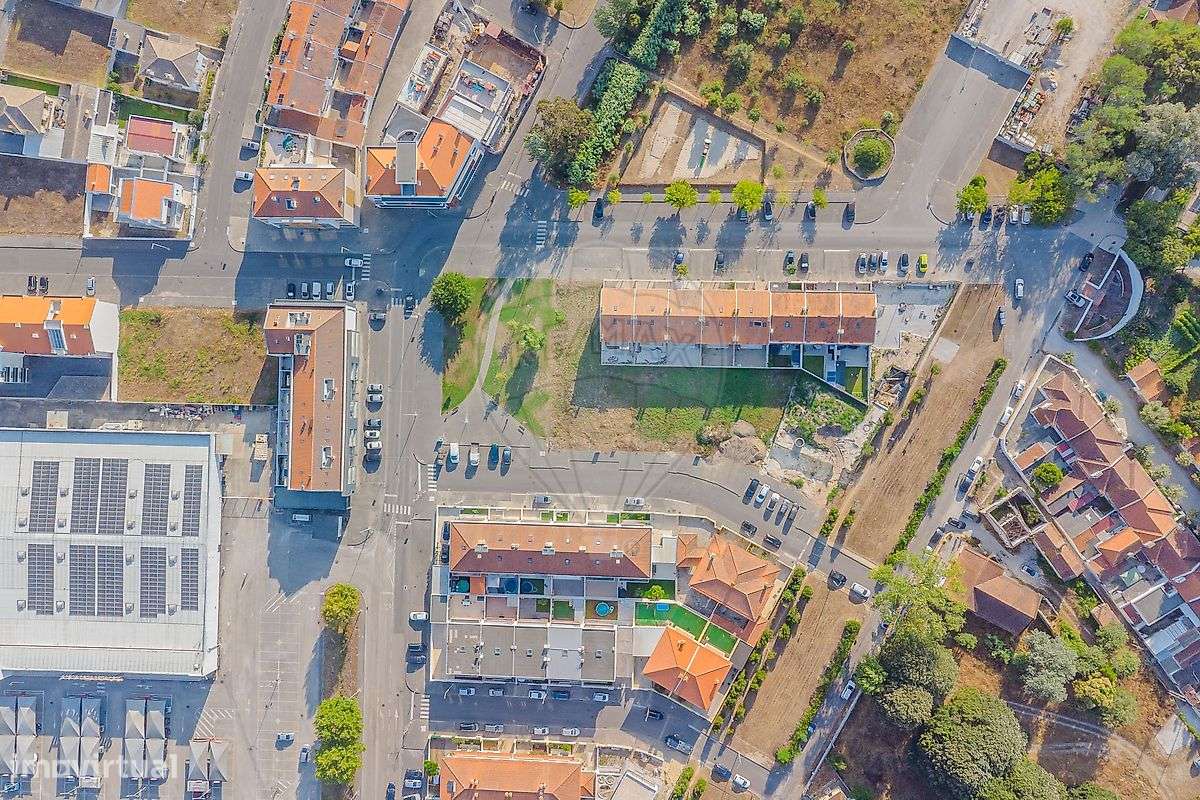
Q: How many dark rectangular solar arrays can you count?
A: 10